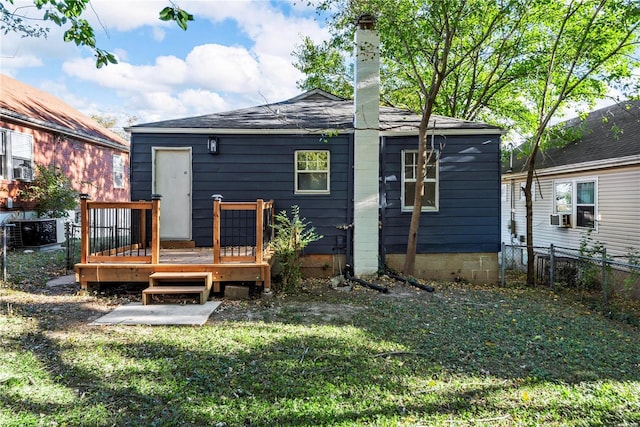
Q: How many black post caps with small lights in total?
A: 3